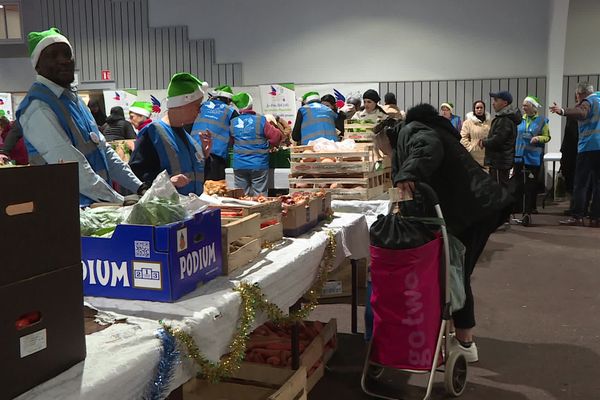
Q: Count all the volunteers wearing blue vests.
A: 8